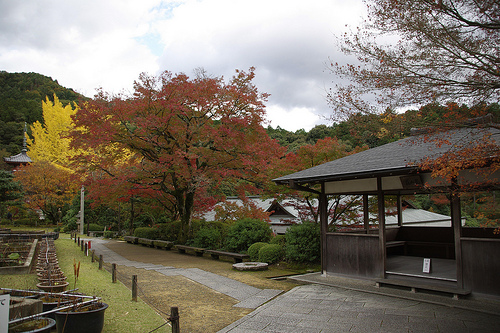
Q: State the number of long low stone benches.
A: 5